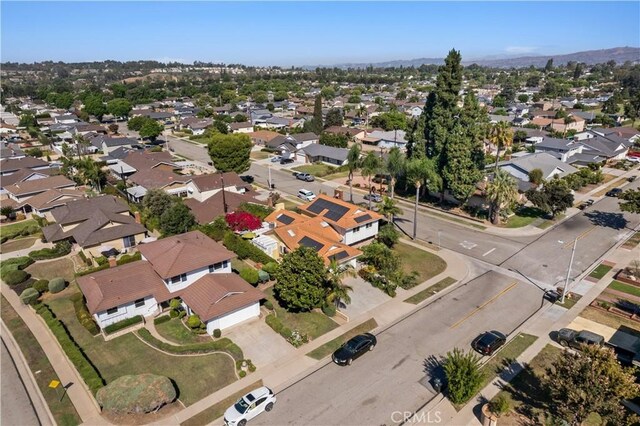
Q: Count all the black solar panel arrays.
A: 5